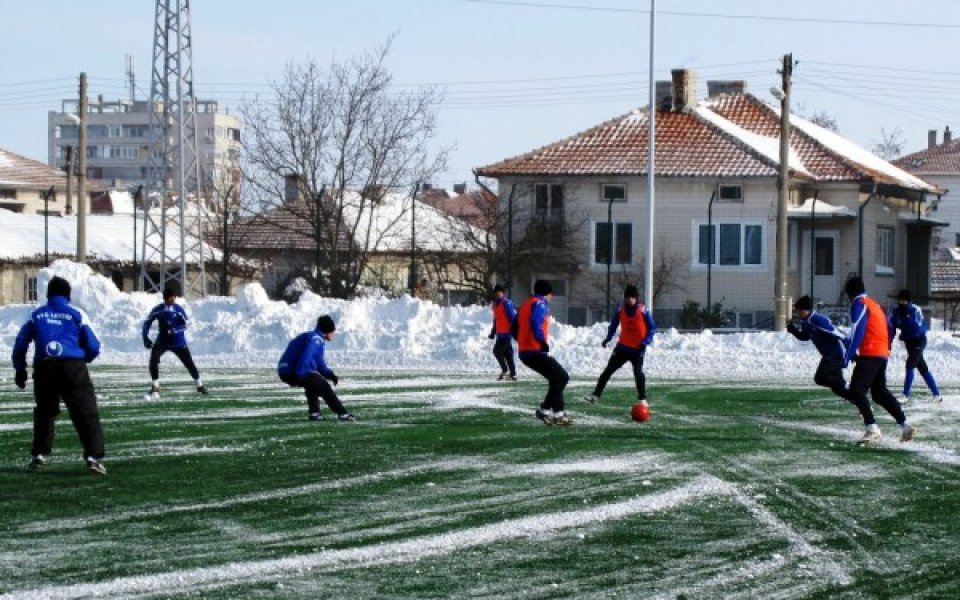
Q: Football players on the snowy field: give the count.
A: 9